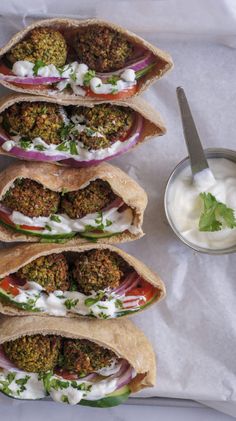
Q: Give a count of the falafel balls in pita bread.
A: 10